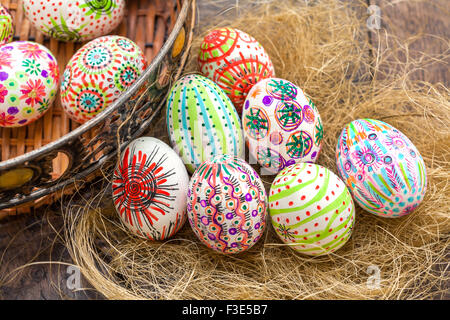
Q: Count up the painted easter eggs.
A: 11